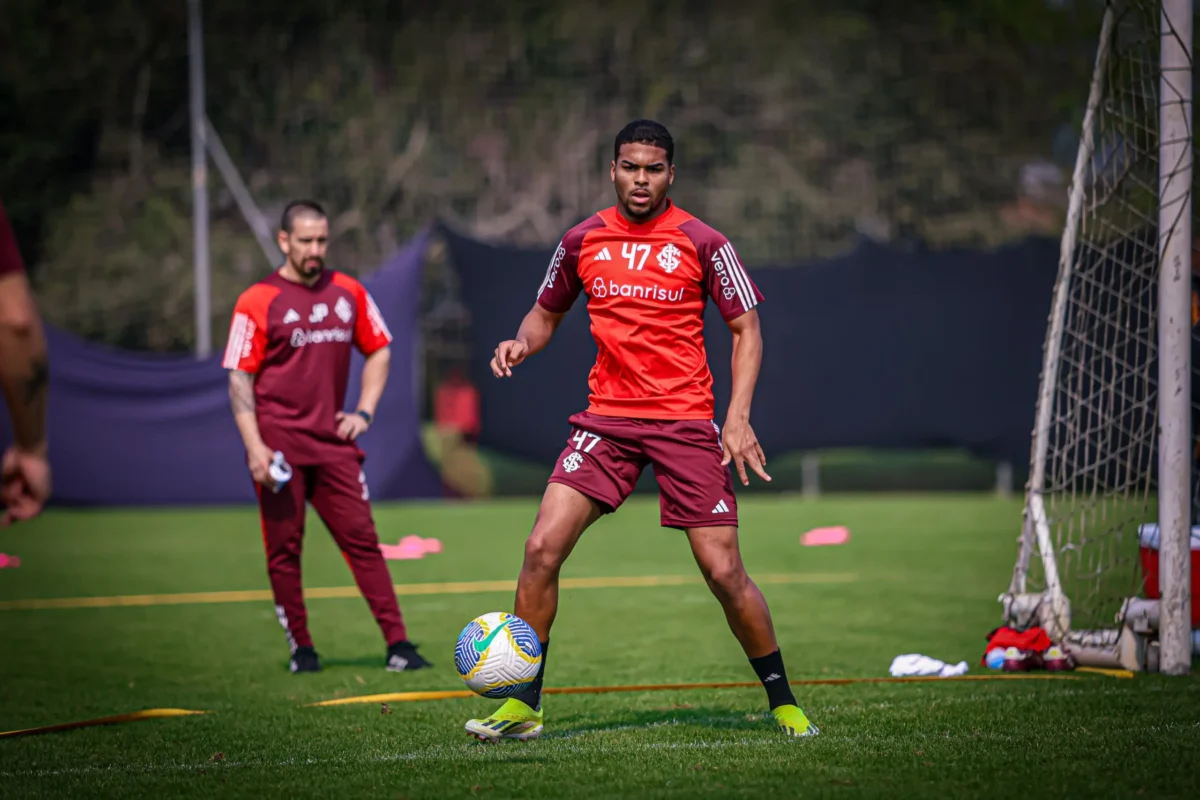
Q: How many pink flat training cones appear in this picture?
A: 3